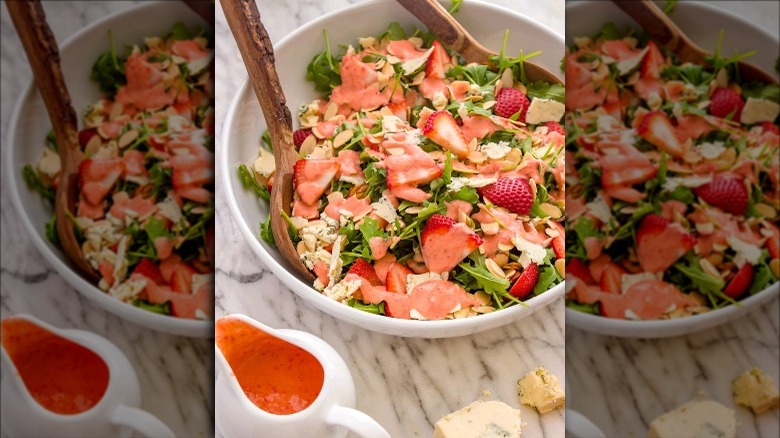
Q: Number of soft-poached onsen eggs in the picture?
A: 0